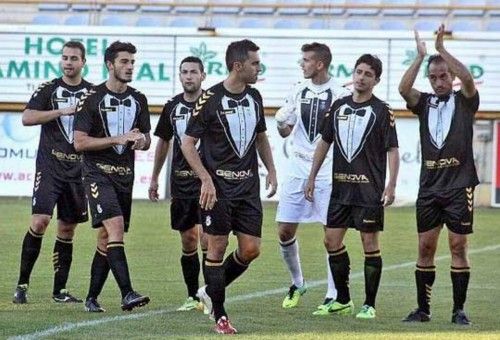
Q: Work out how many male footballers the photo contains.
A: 7